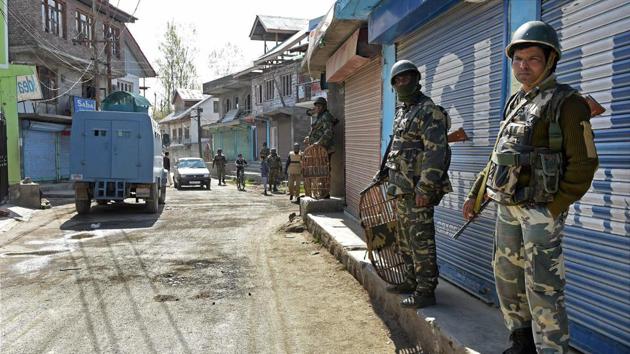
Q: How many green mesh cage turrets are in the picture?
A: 1